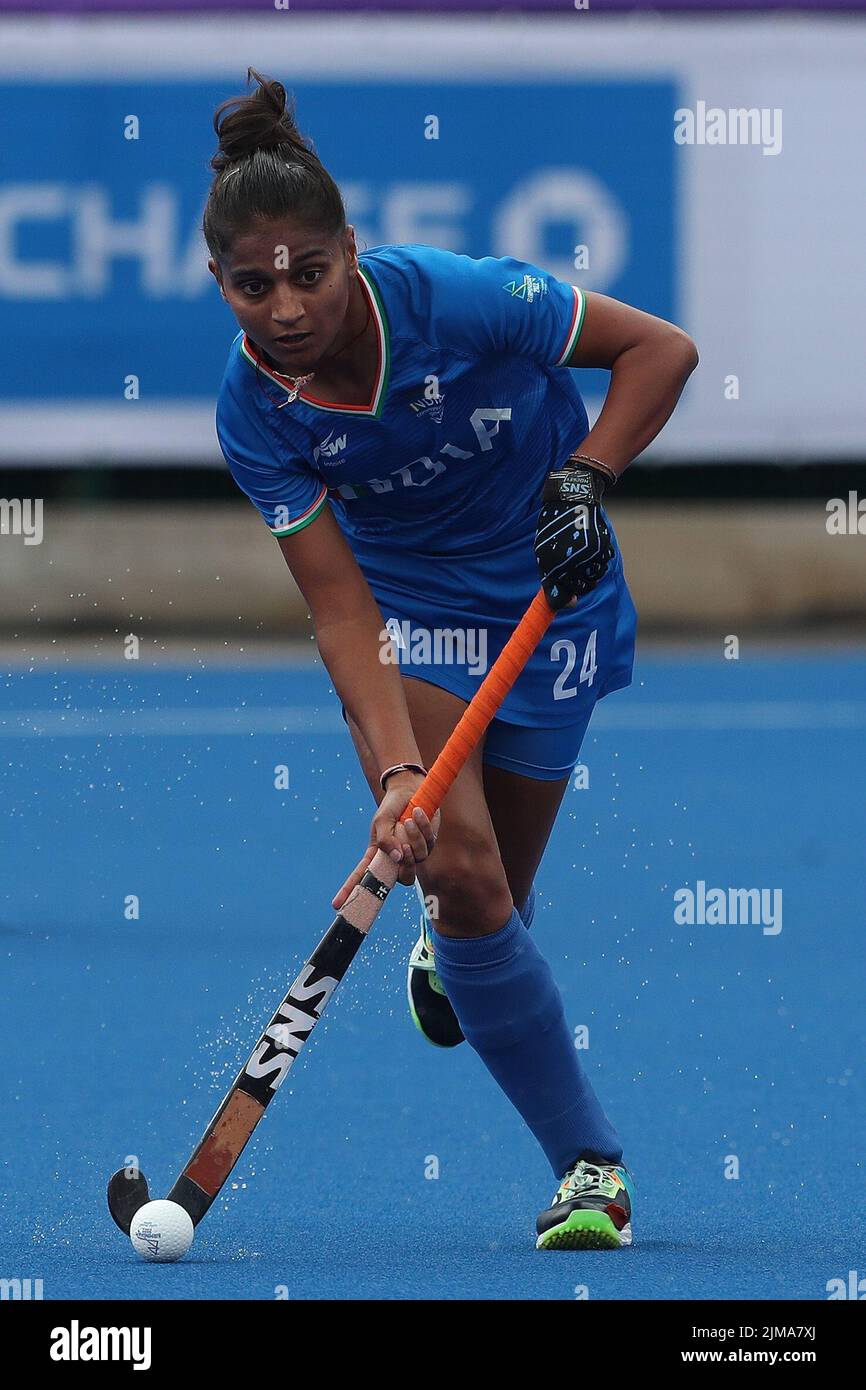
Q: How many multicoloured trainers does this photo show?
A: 2